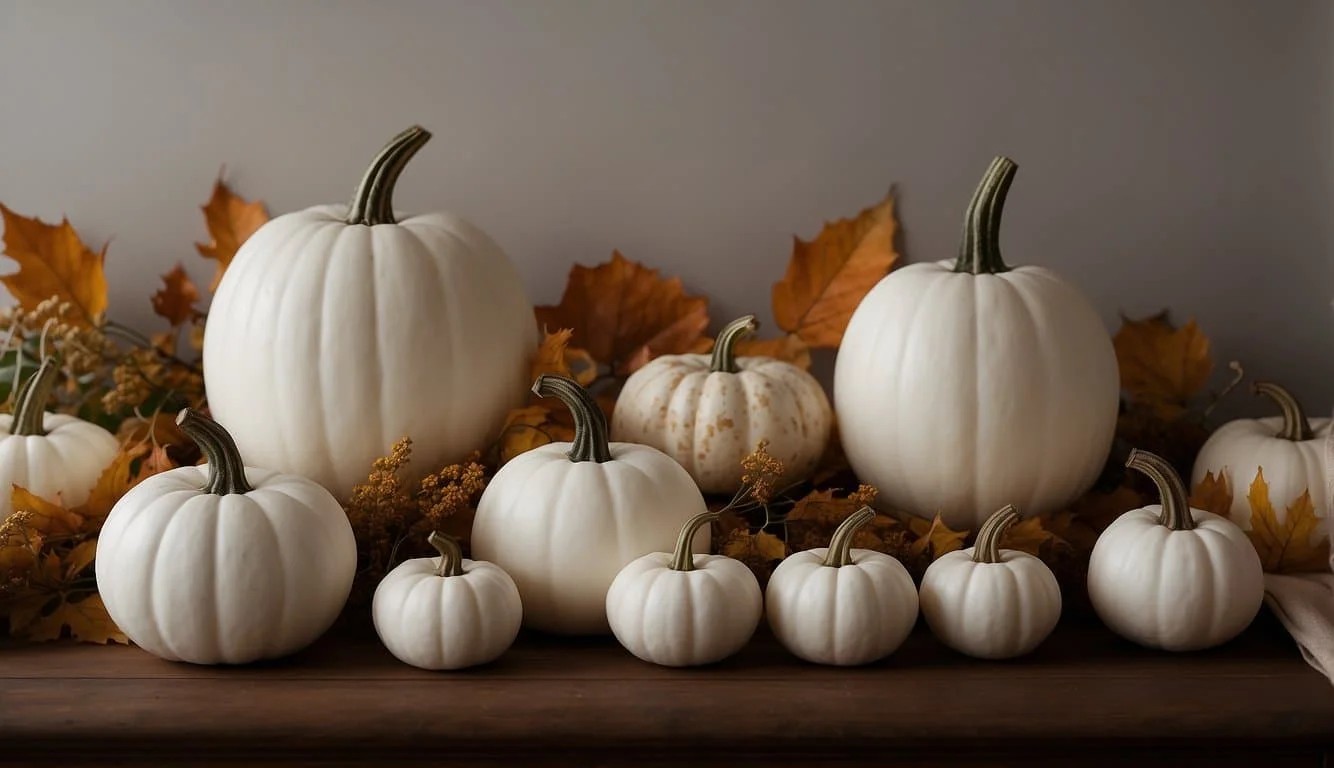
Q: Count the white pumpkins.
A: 12